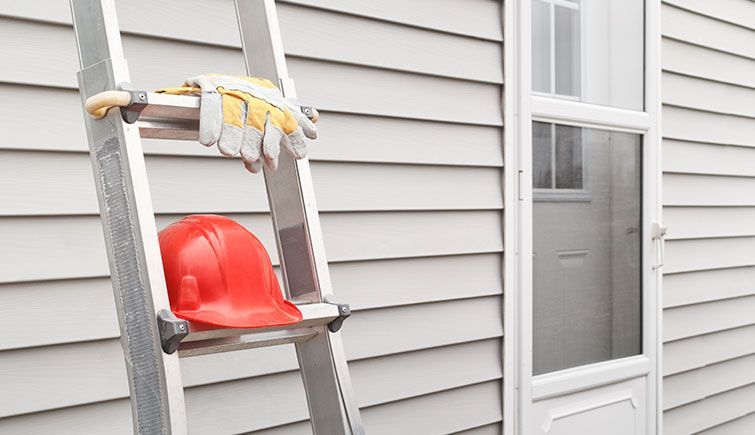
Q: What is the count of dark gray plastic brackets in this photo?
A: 4